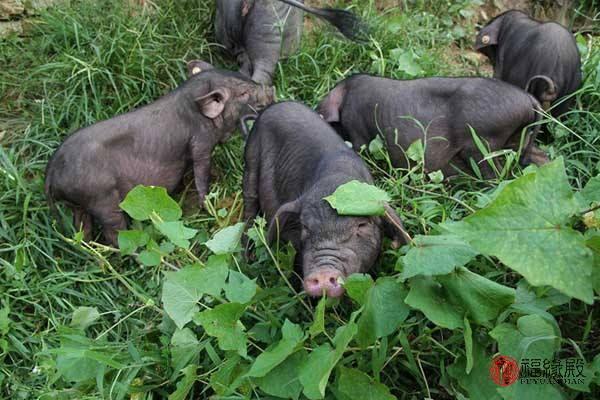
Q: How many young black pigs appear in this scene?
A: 5